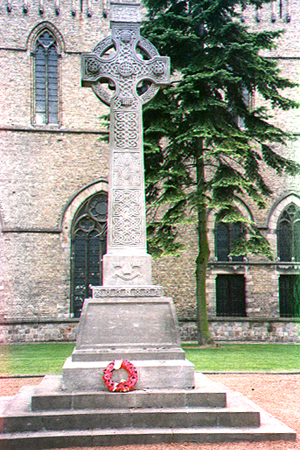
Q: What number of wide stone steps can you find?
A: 3